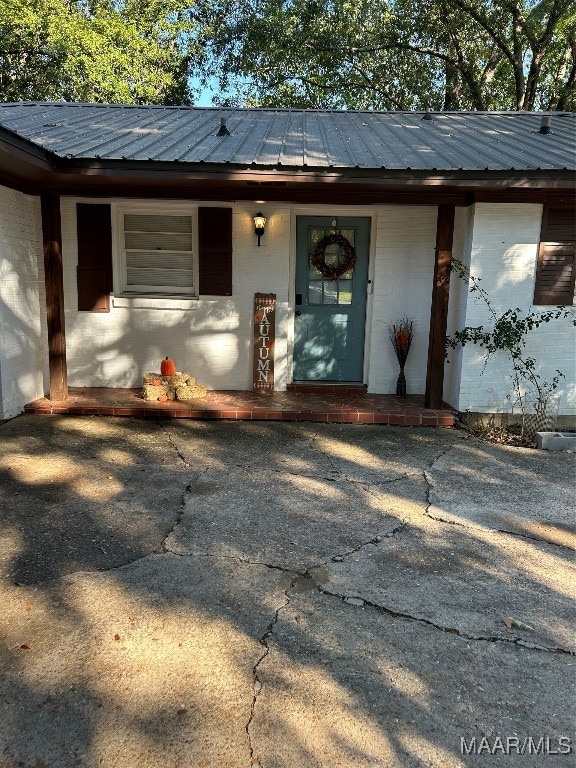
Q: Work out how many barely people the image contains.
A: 0